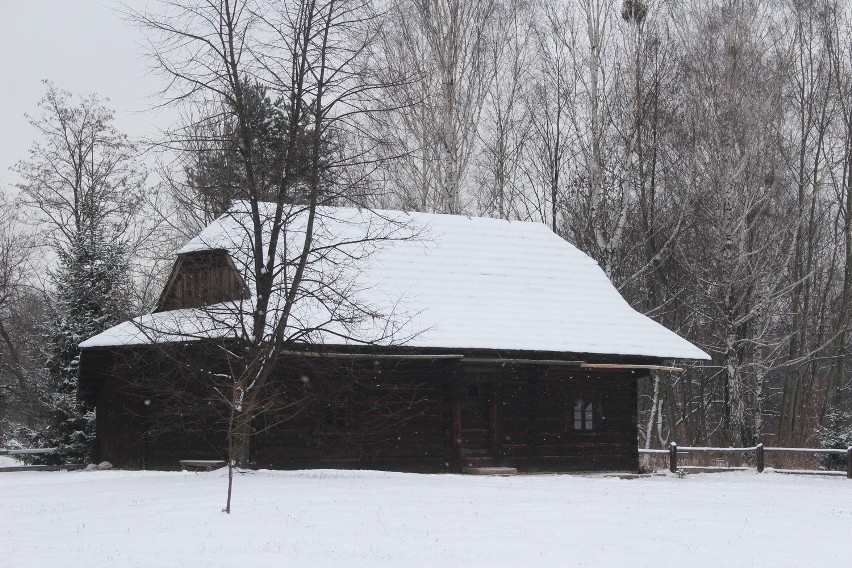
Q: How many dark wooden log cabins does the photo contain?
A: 1